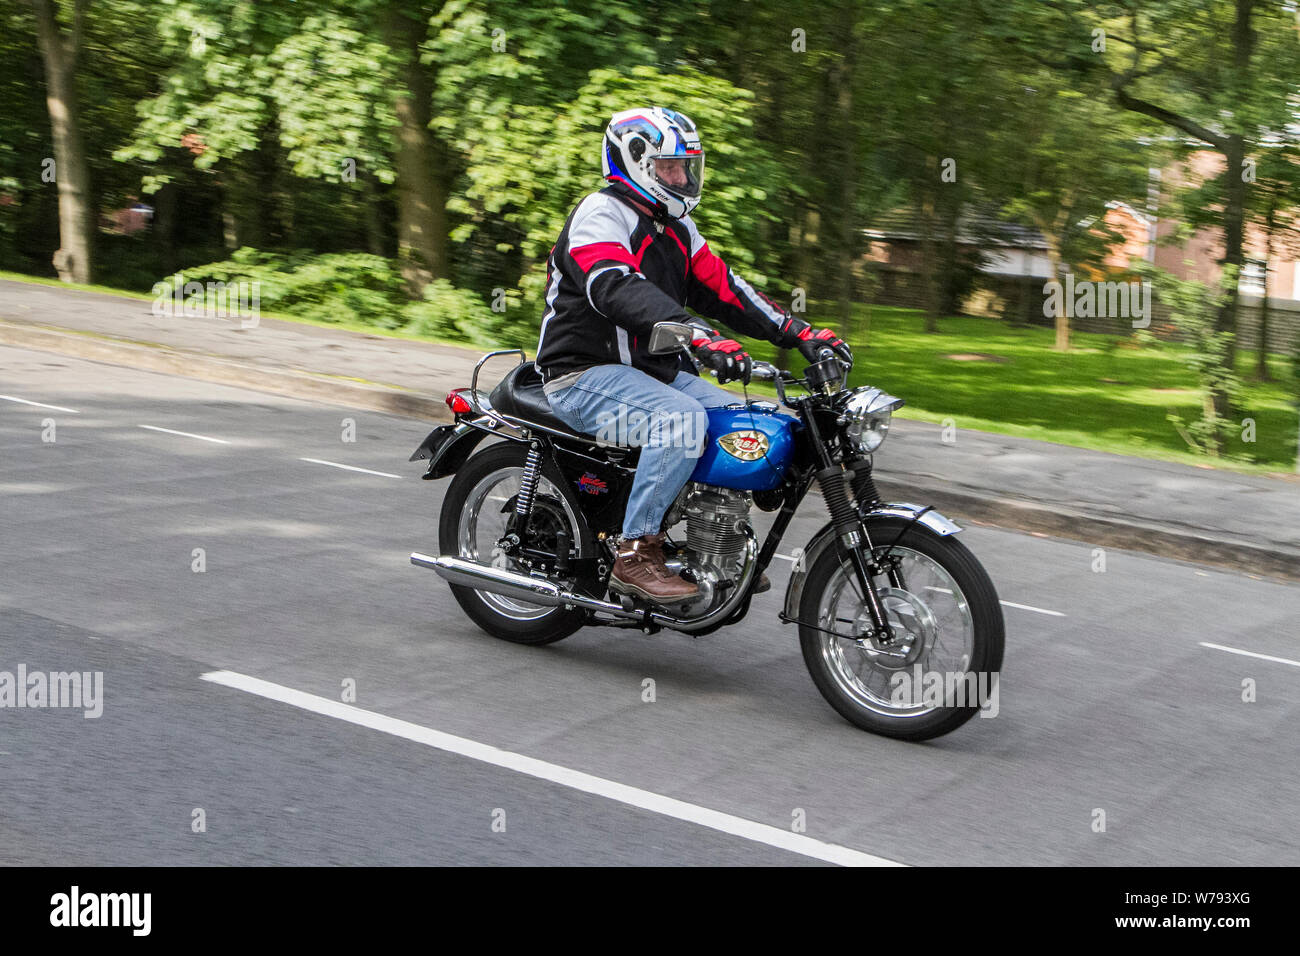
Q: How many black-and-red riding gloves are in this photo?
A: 2